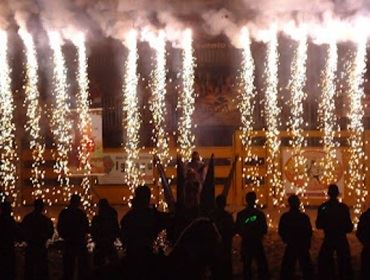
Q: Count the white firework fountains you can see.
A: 12